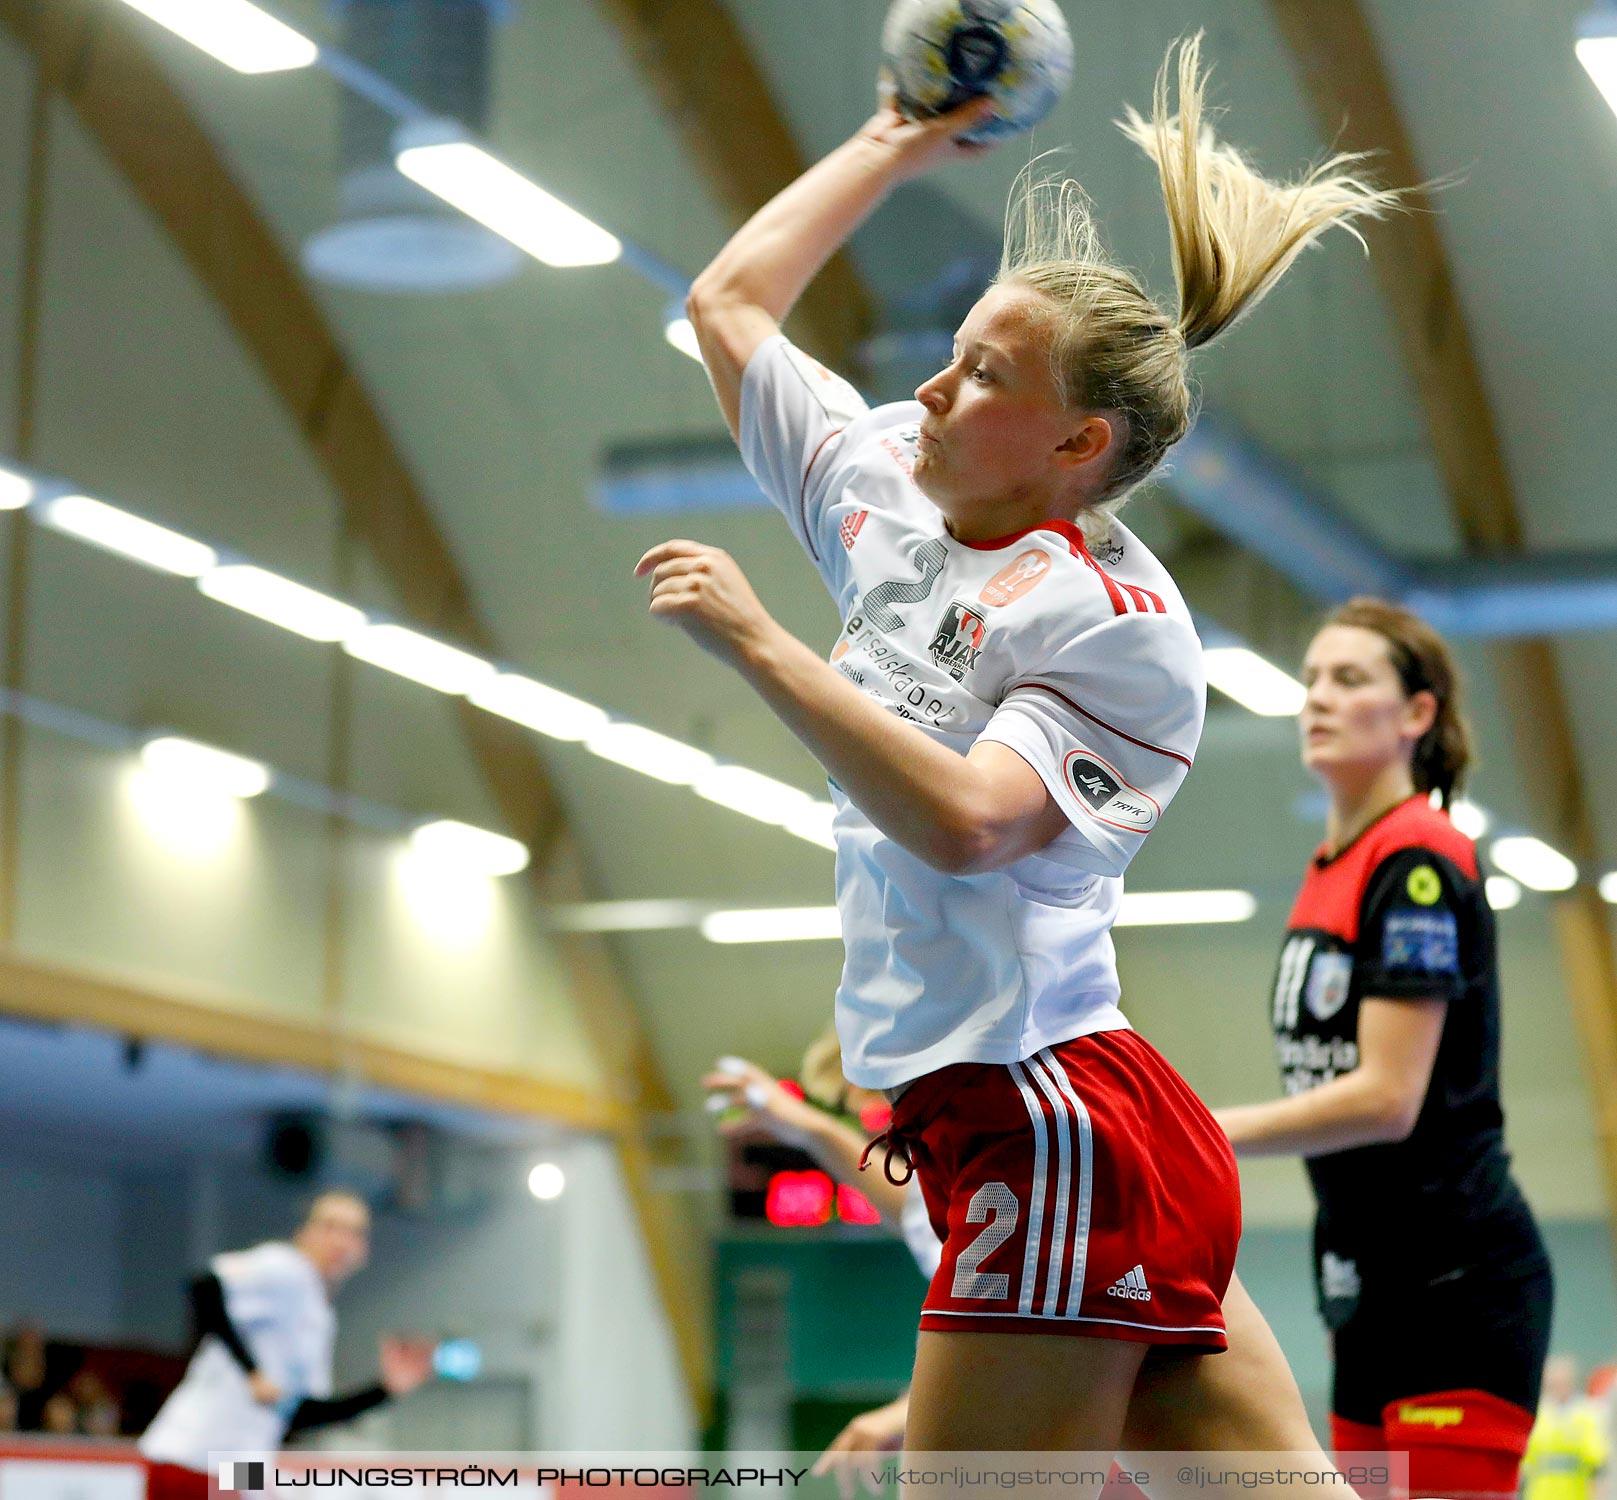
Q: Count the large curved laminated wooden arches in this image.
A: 3